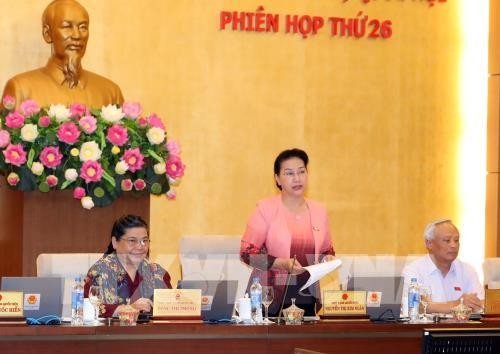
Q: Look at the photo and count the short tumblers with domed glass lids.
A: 3